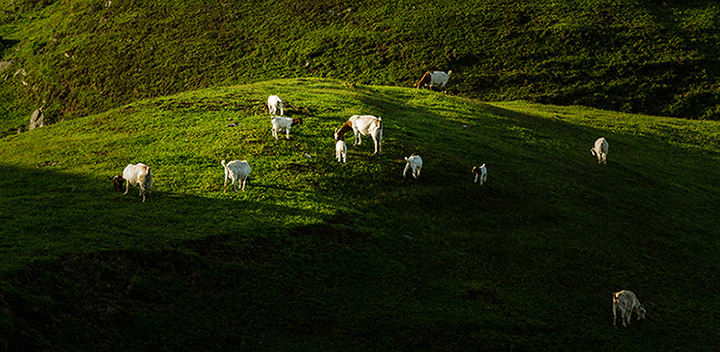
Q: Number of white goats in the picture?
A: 11